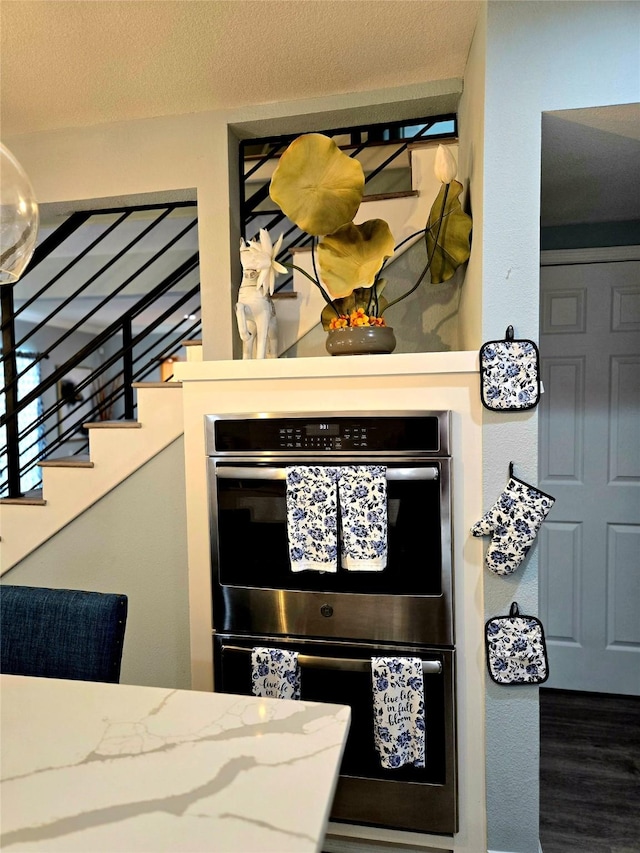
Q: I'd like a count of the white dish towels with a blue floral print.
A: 4